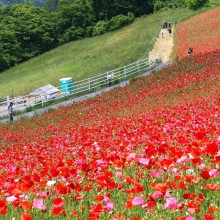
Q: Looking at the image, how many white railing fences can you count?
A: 1